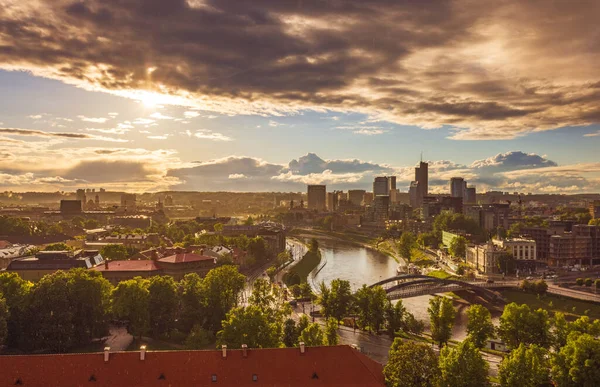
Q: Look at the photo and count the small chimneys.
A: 5